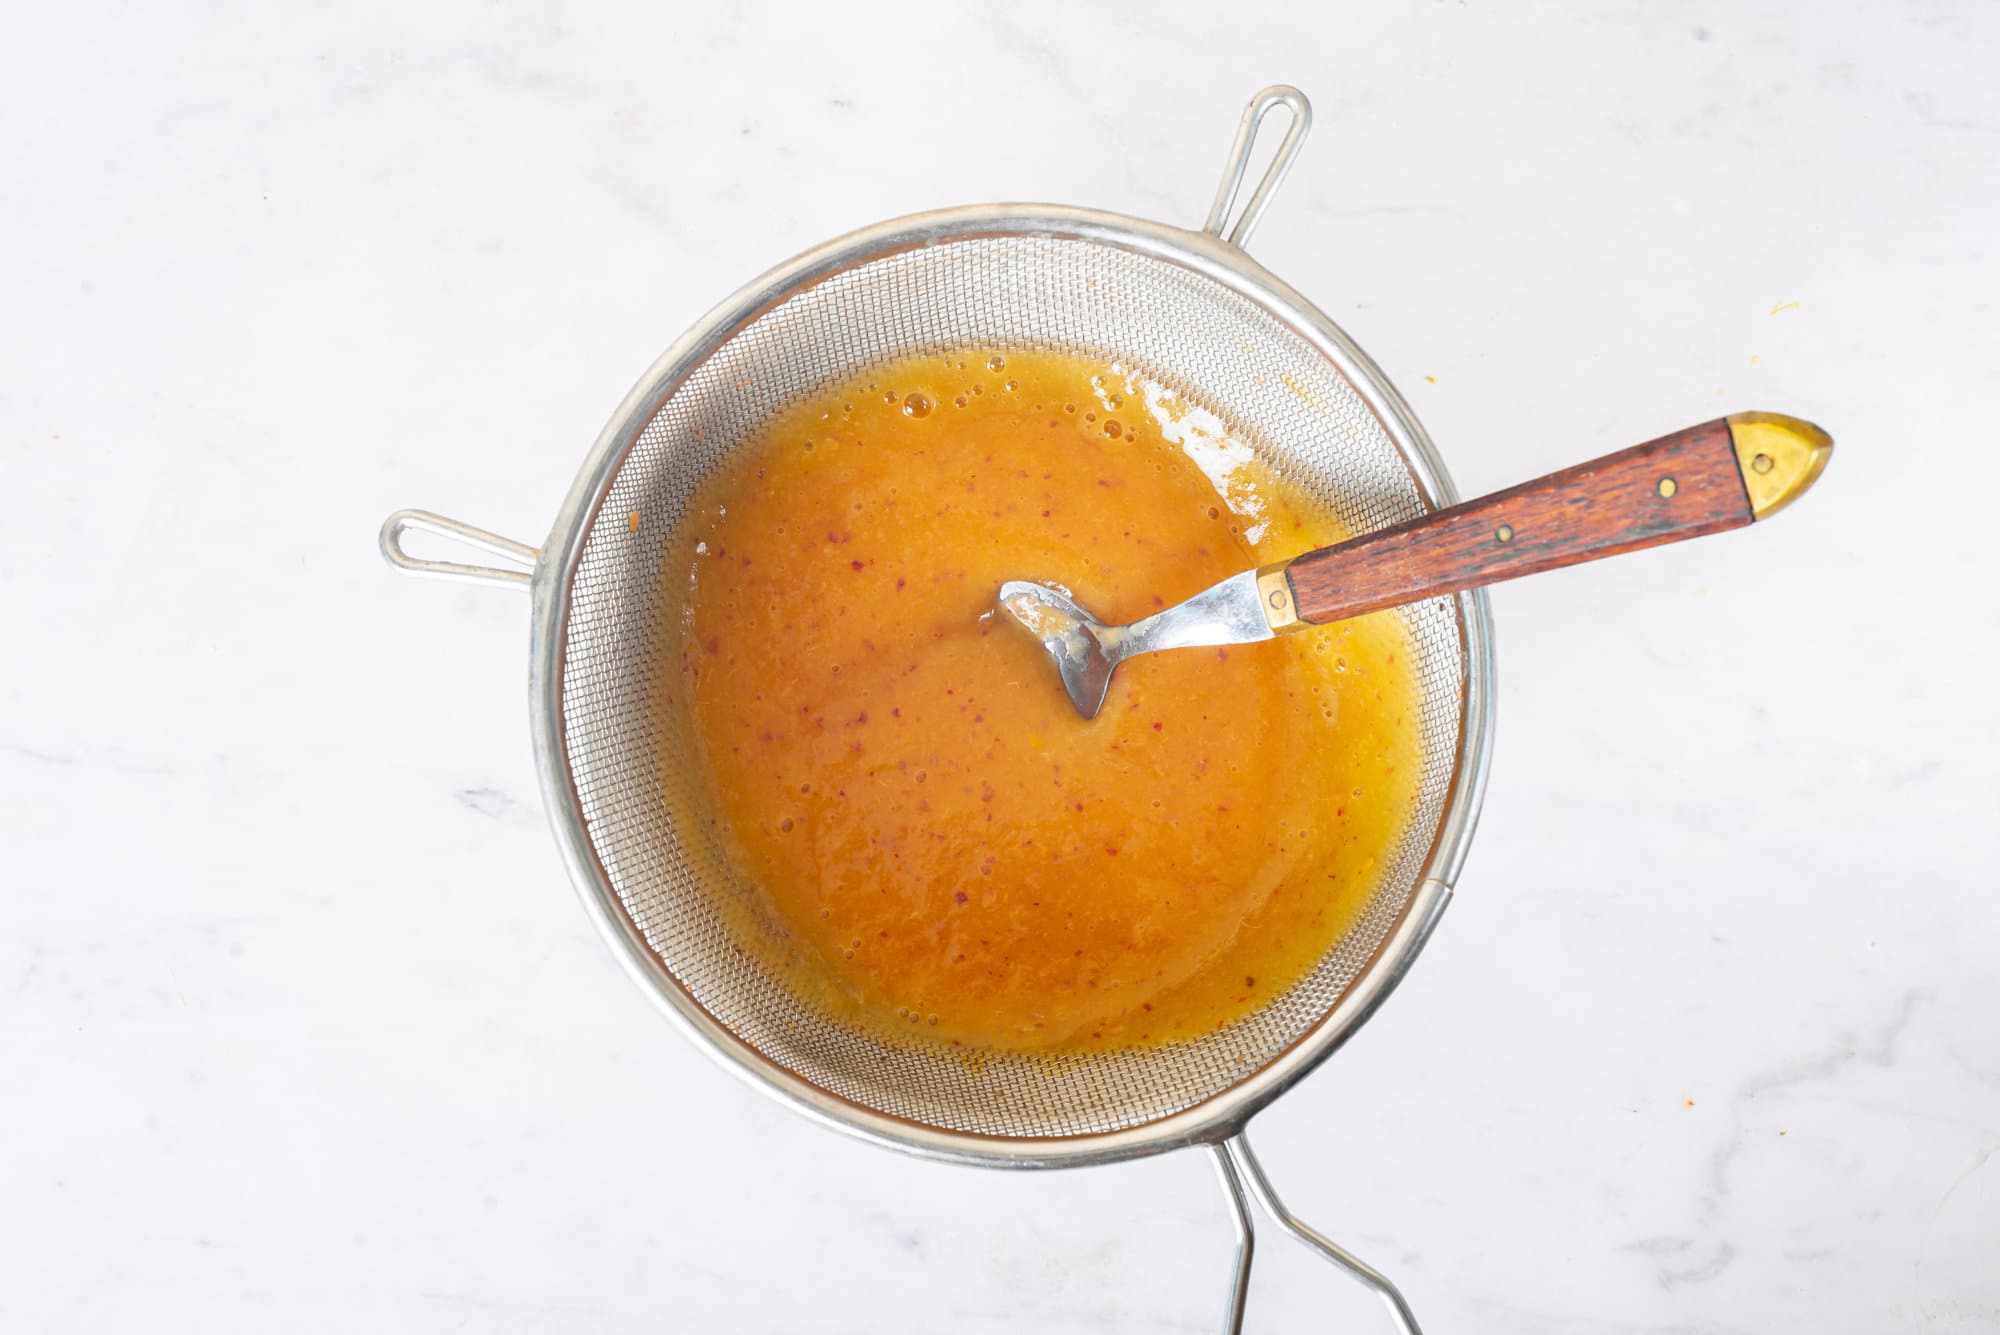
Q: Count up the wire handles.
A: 3